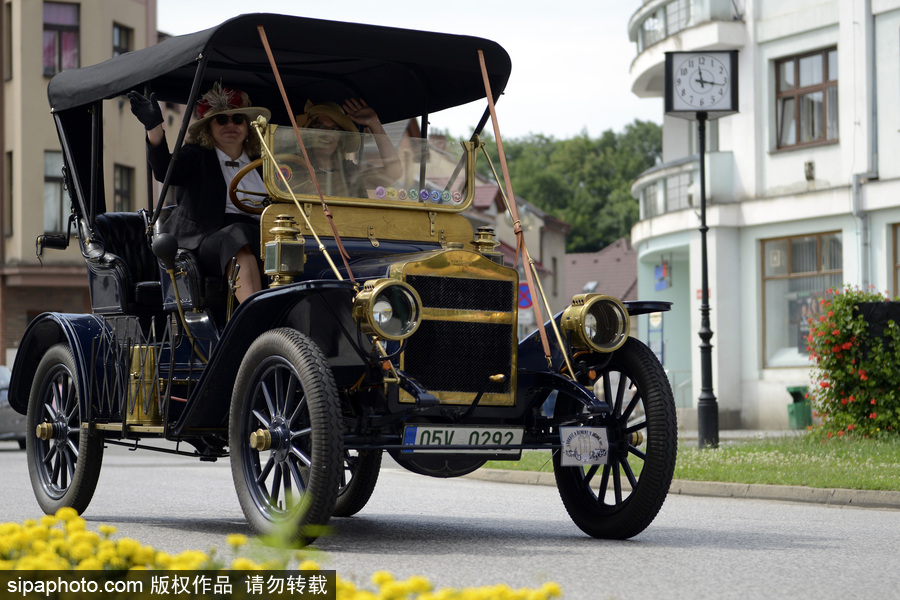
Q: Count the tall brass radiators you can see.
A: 1